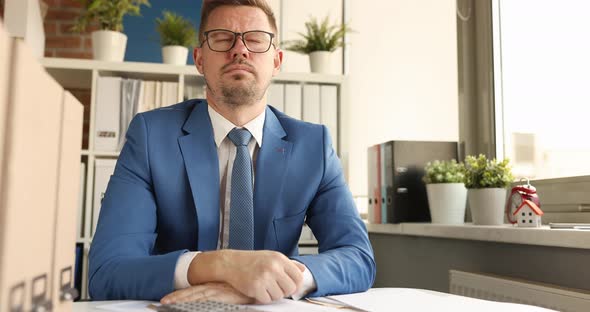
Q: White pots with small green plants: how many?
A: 5